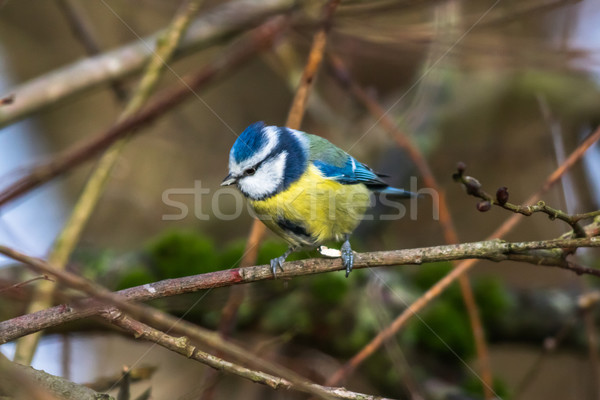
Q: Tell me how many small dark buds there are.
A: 4